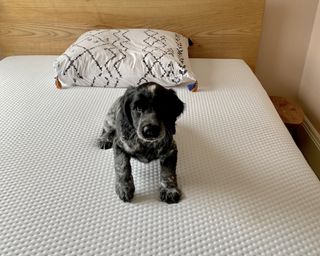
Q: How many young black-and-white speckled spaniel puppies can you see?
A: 1